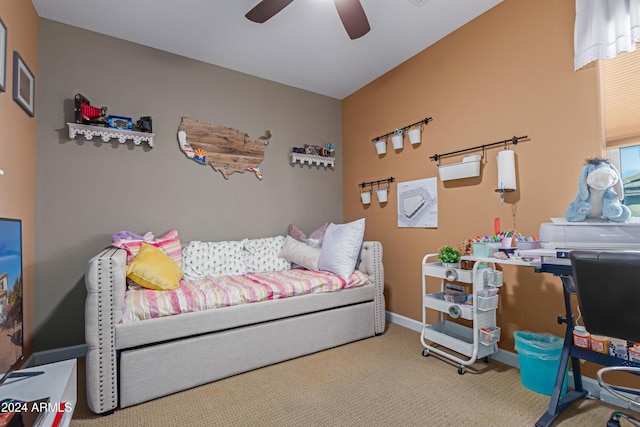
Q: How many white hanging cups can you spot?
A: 5